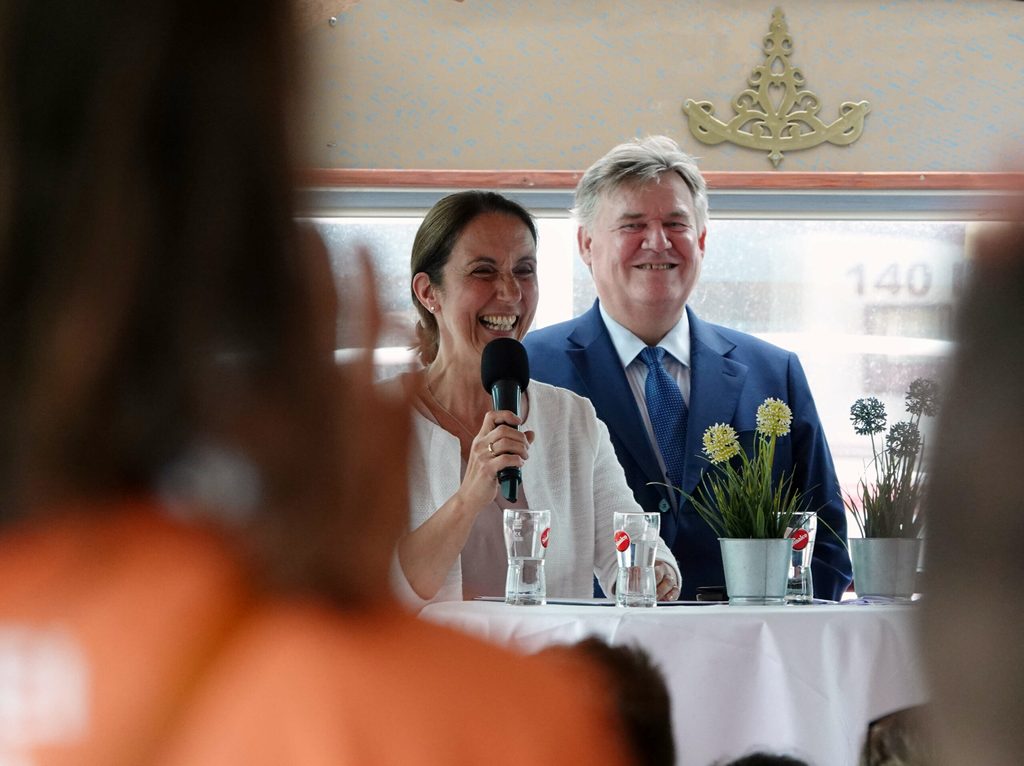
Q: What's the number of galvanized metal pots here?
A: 2